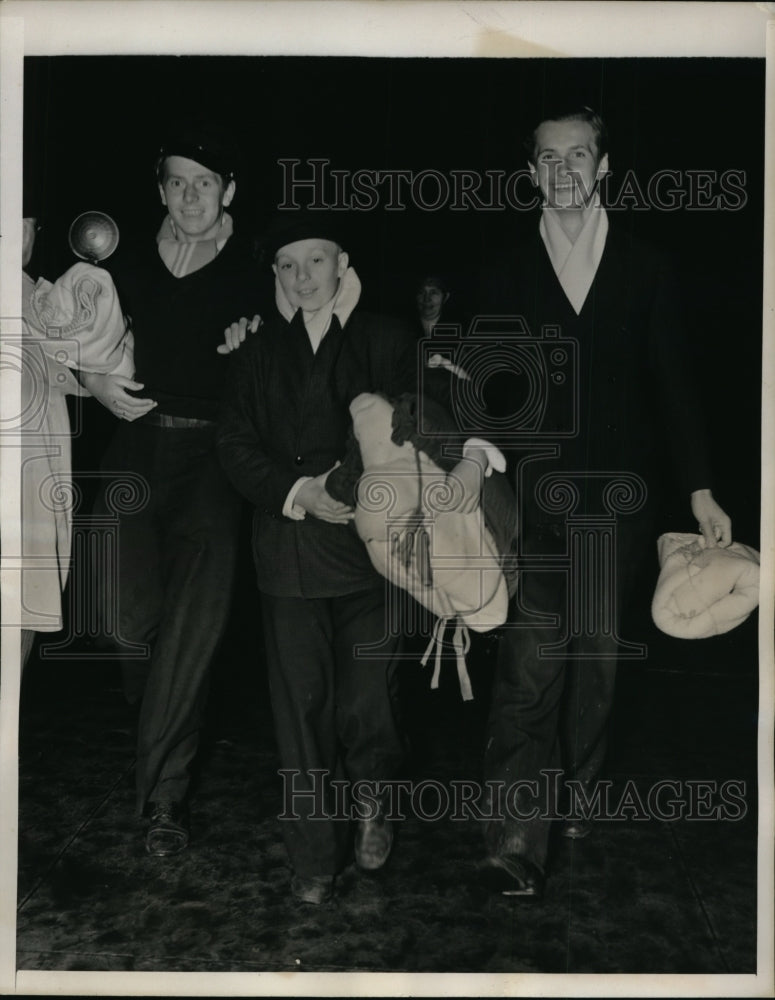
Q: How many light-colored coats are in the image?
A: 1